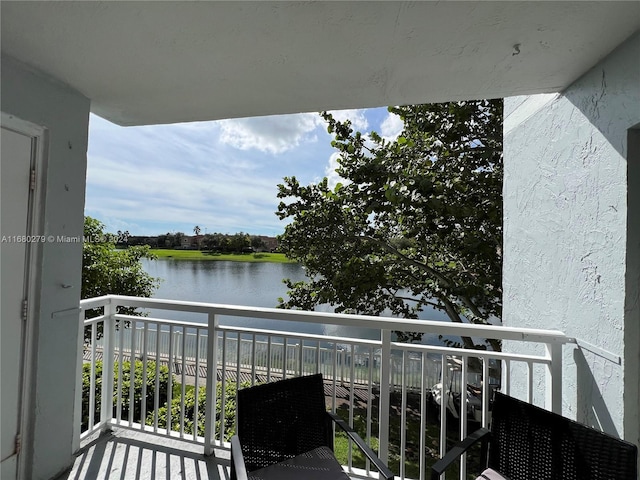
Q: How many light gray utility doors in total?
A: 1